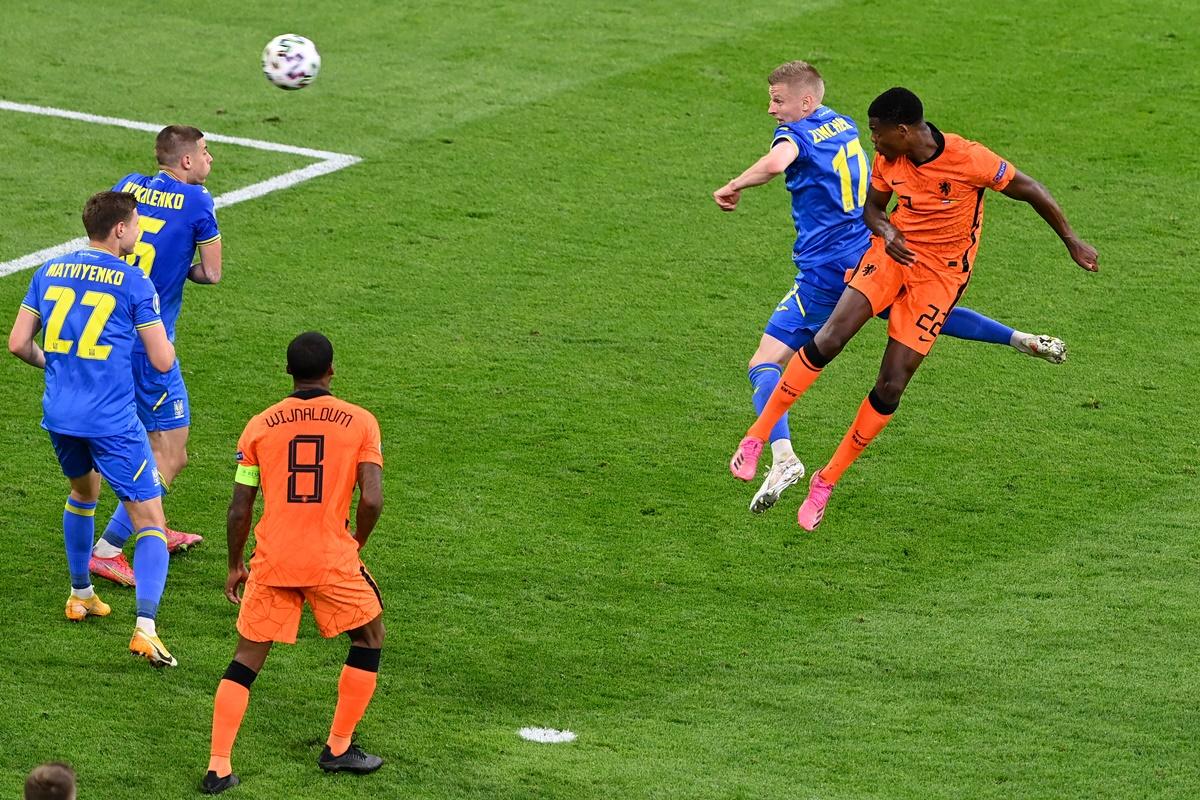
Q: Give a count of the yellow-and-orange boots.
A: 2